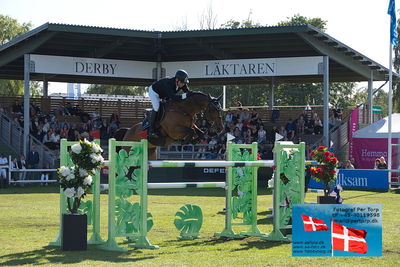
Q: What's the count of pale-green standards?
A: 4